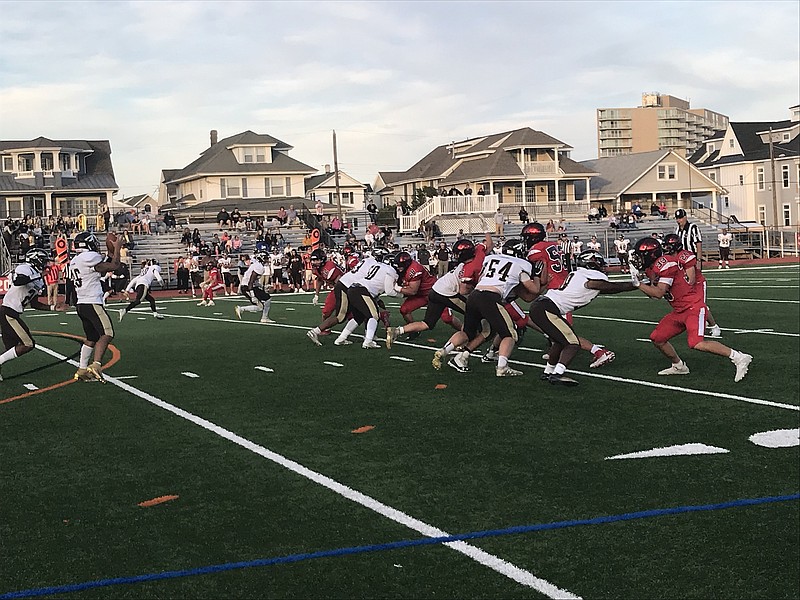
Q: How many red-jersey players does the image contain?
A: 8